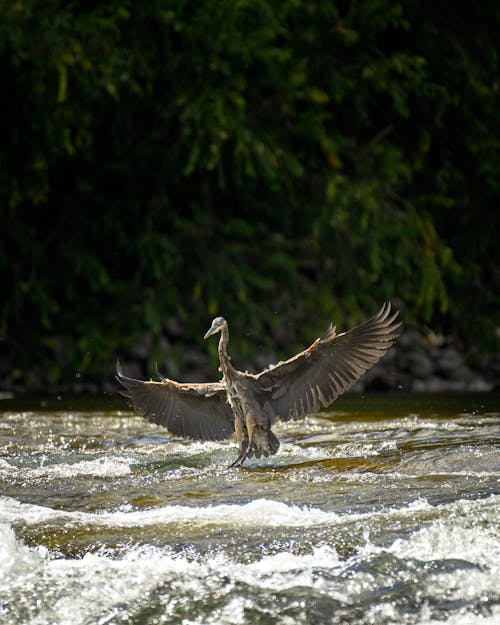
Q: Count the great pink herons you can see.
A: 0